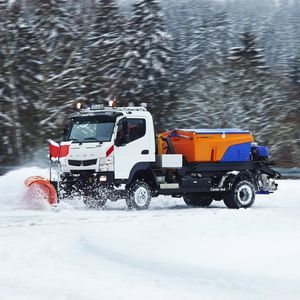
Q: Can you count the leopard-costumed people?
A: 0